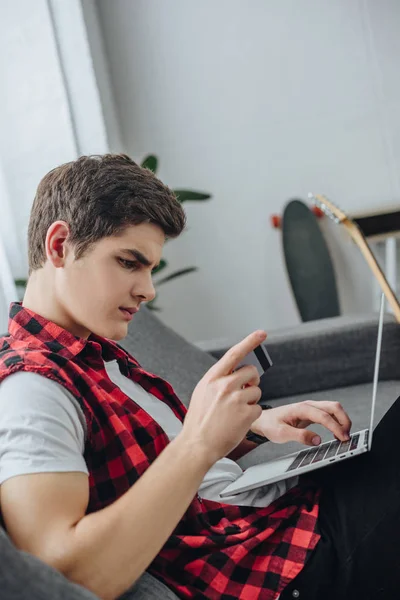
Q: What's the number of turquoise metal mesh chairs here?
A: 0